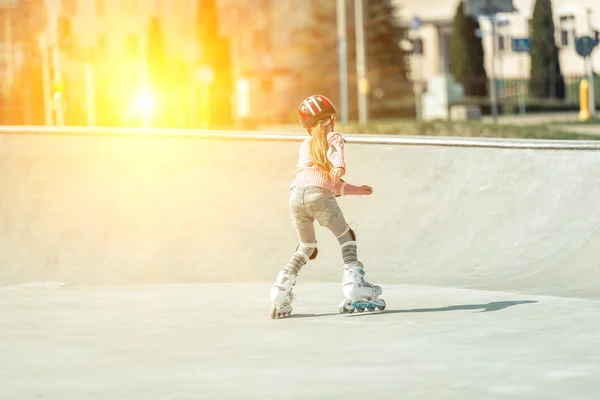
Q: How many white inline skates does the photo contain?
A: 2